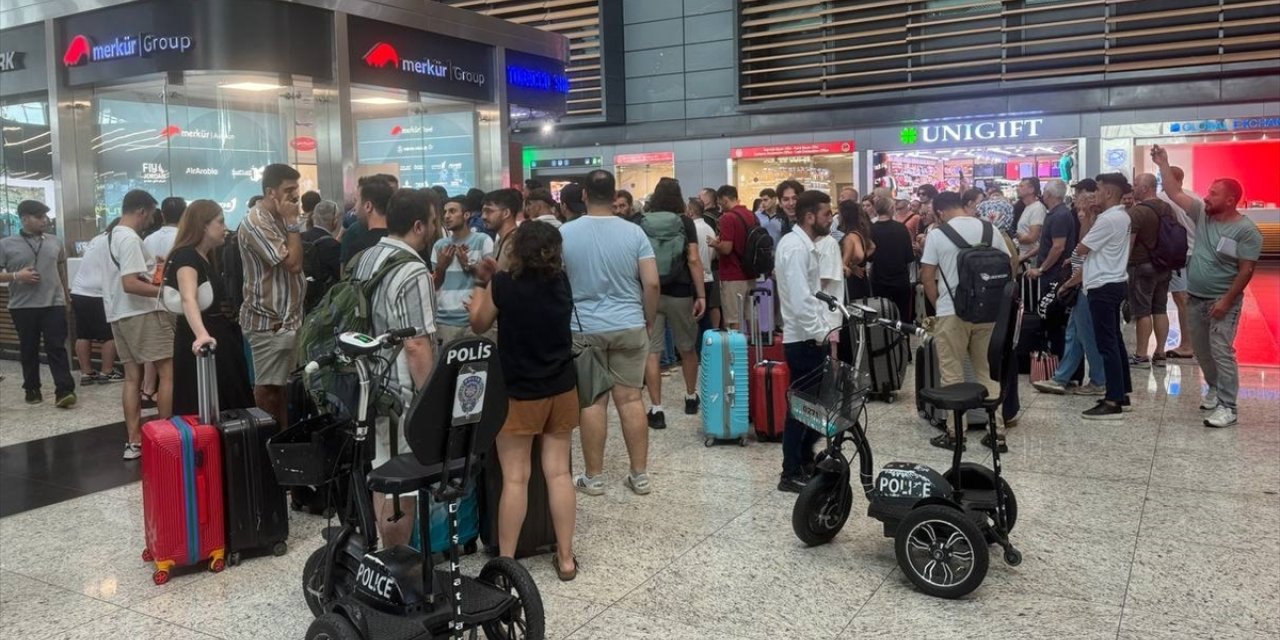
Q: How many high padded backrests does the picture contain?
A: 2